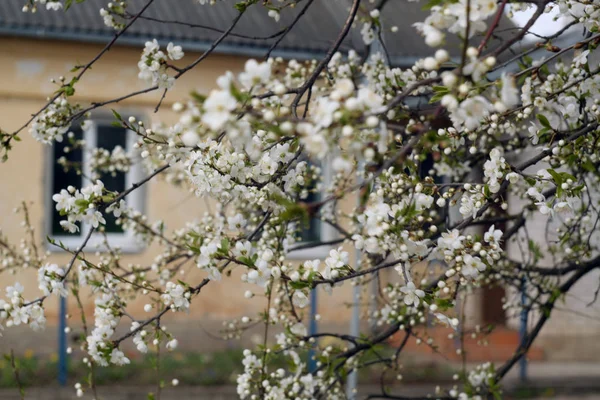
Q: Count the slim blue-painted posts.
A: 3